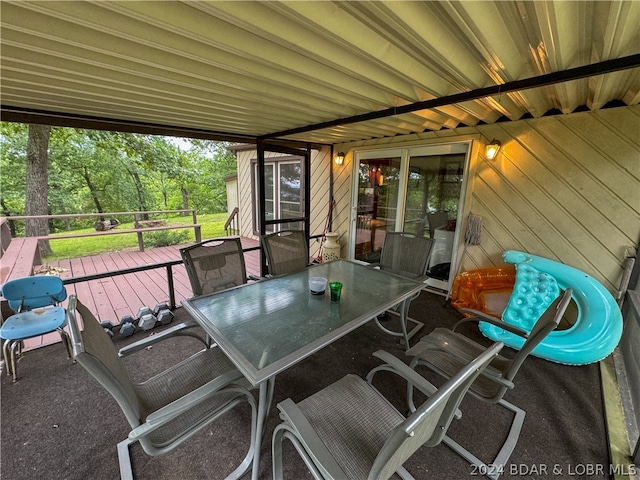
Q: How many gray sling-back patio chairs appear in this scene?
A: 6